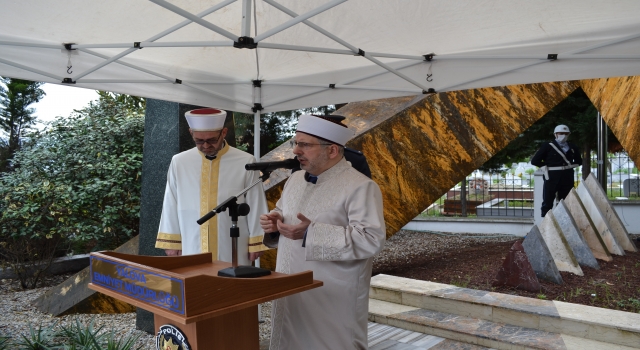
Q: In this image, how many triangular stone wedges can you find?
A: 7